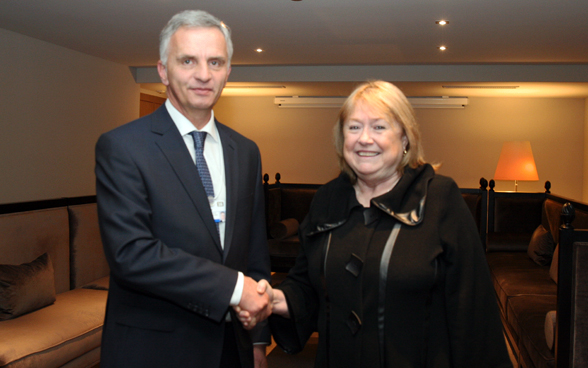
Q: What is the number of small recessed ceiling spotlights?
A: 3